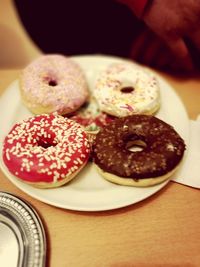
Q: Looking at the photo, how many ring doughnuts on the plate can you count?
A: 4